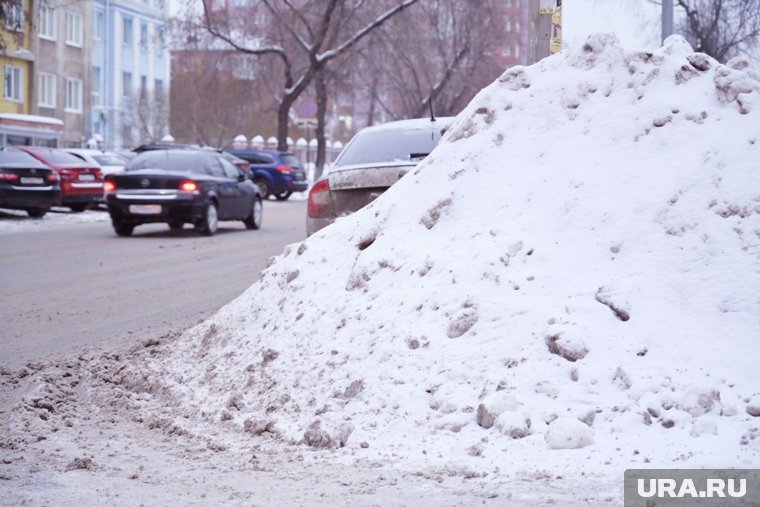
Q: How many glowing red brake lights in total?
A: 2